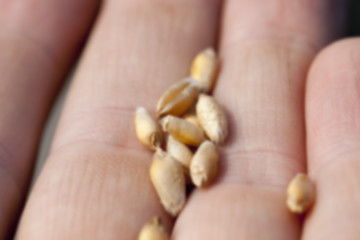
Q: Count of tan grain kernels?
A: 11